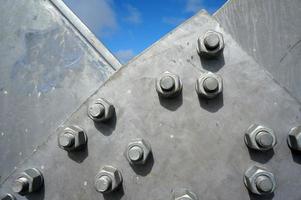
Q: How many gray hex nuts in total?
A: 13